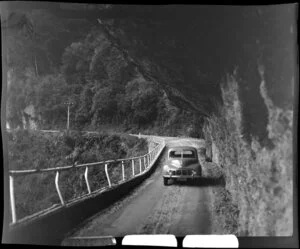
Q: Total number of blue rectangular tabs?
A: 0